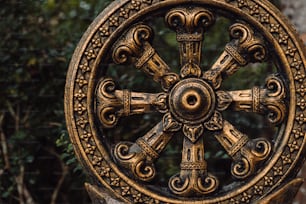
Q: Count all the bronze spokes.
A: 8